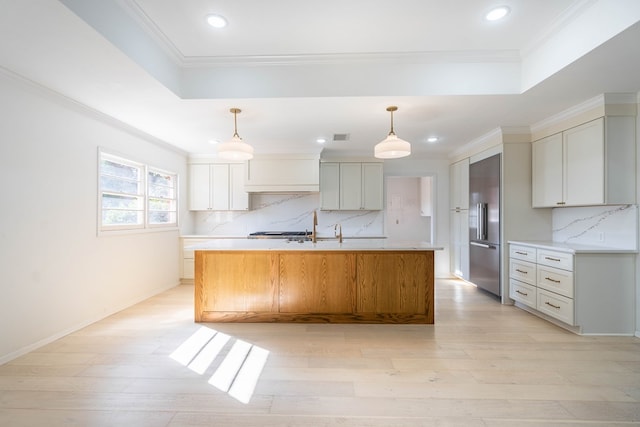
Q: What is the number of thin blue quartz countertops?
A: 0